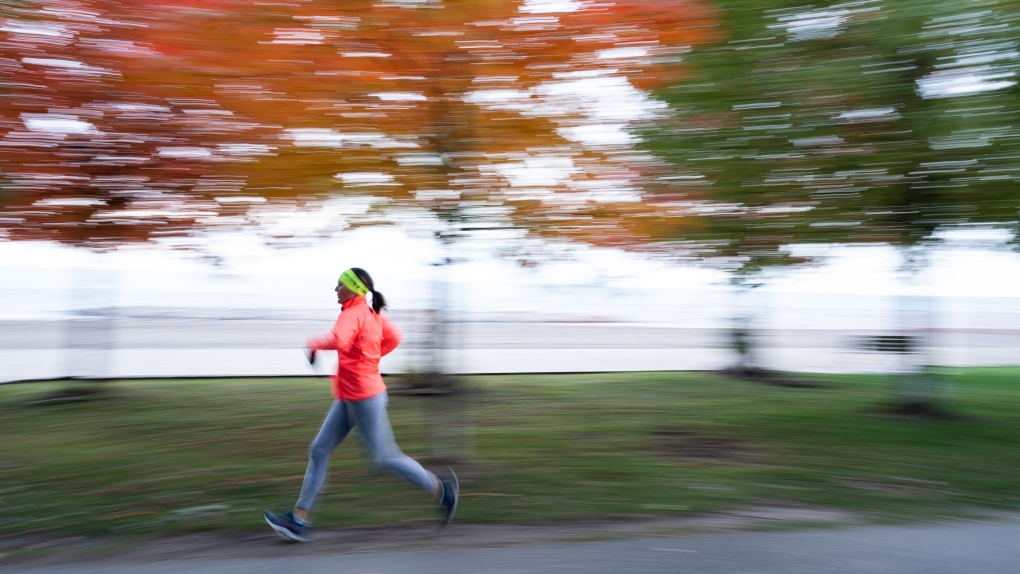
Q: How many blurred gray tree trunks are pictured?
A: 4